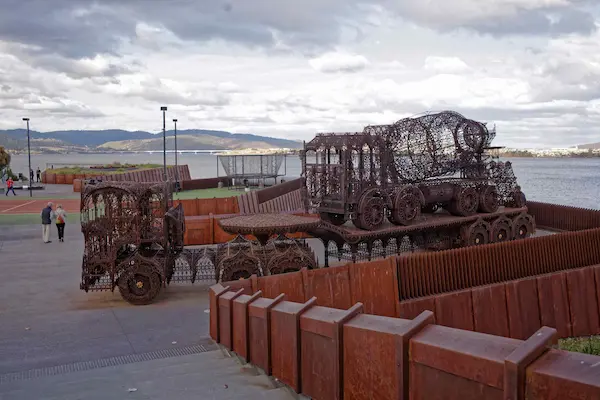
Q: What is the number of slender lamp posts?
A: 3